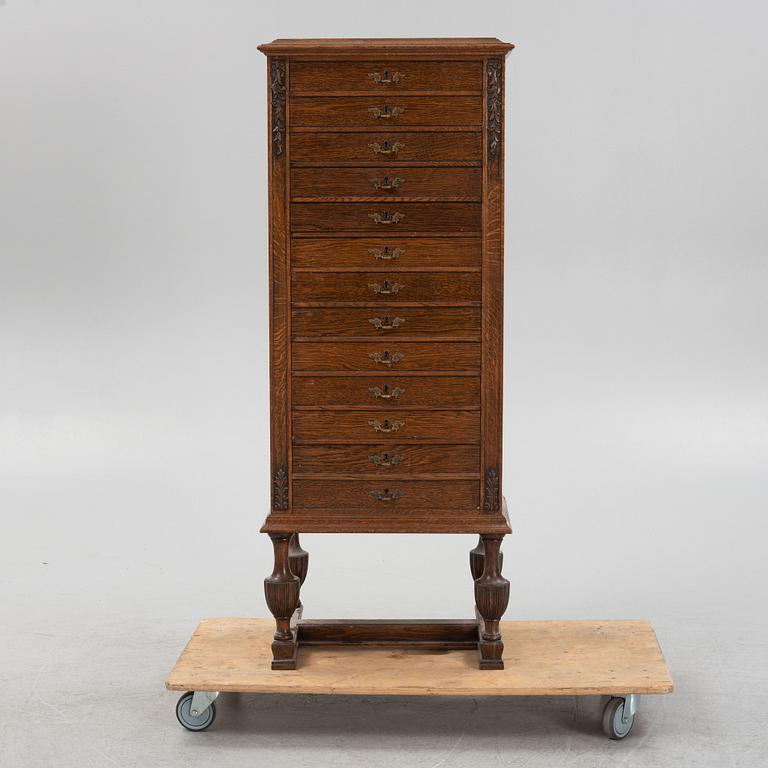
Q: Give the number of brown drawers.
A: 13